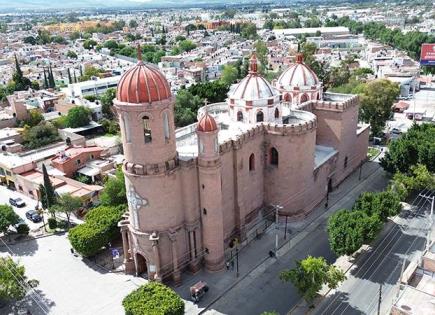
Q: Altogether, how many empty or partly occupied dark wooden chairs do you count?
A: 0